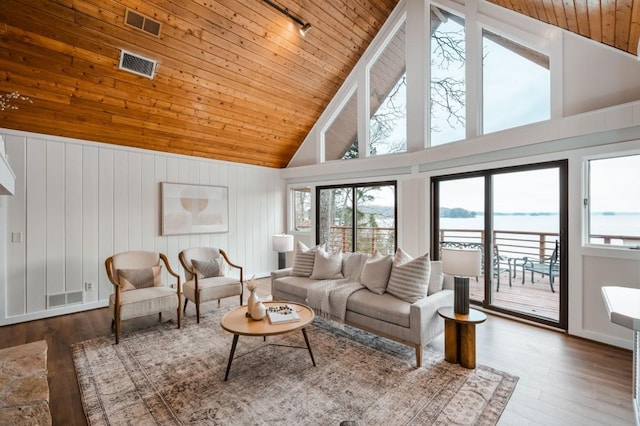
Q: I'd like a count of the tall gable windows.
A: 4